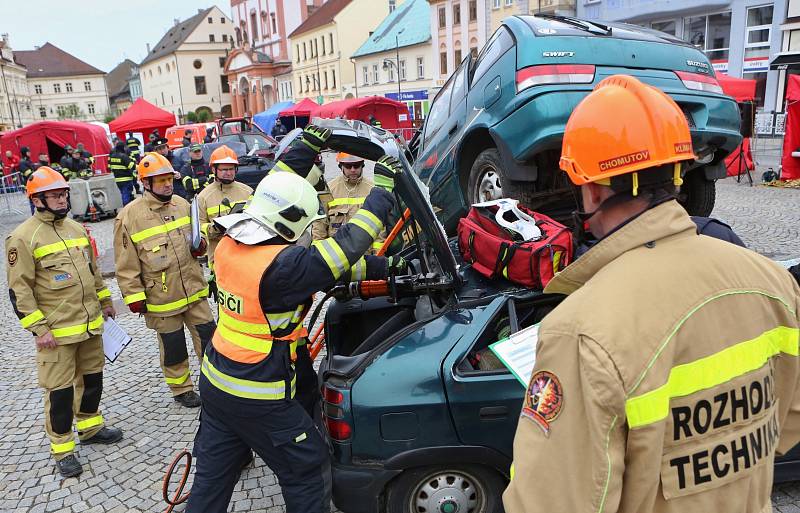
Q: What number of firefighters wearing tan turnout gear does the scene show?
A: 5